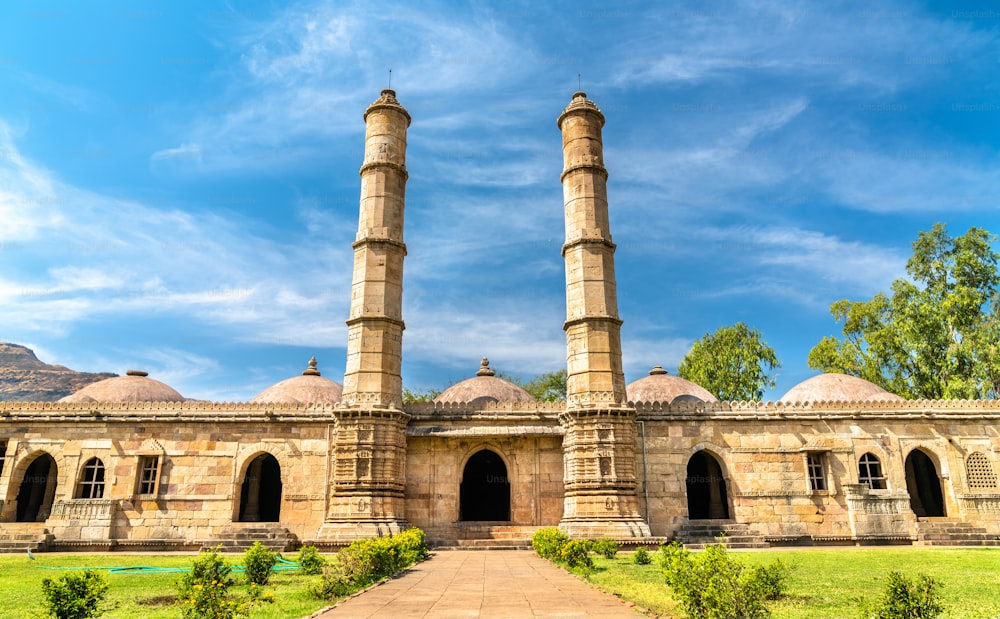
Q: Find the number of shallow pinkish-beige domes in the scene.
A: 5